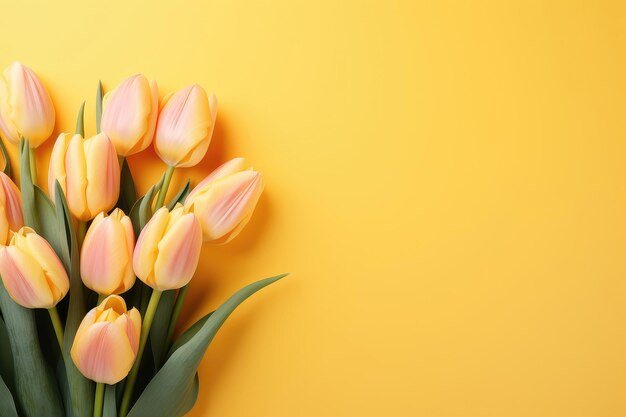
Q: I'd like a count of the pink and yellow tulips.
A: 10